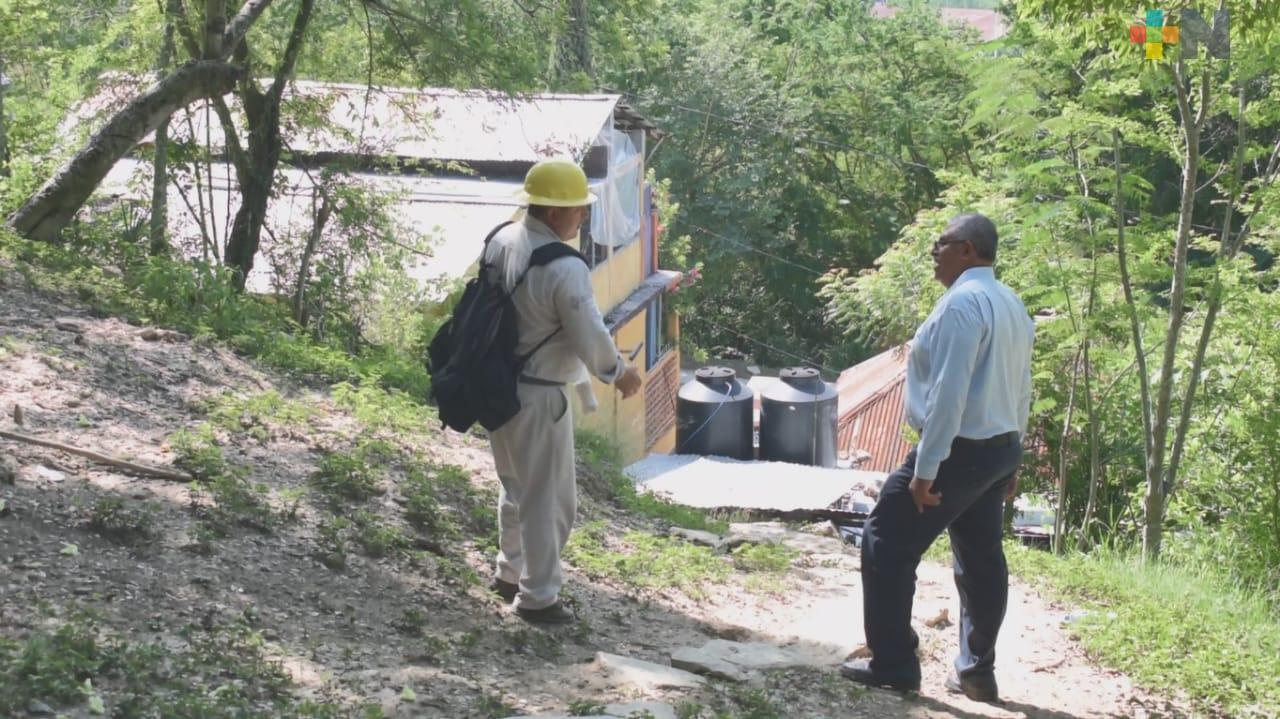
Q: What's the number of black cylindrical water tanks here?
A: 2